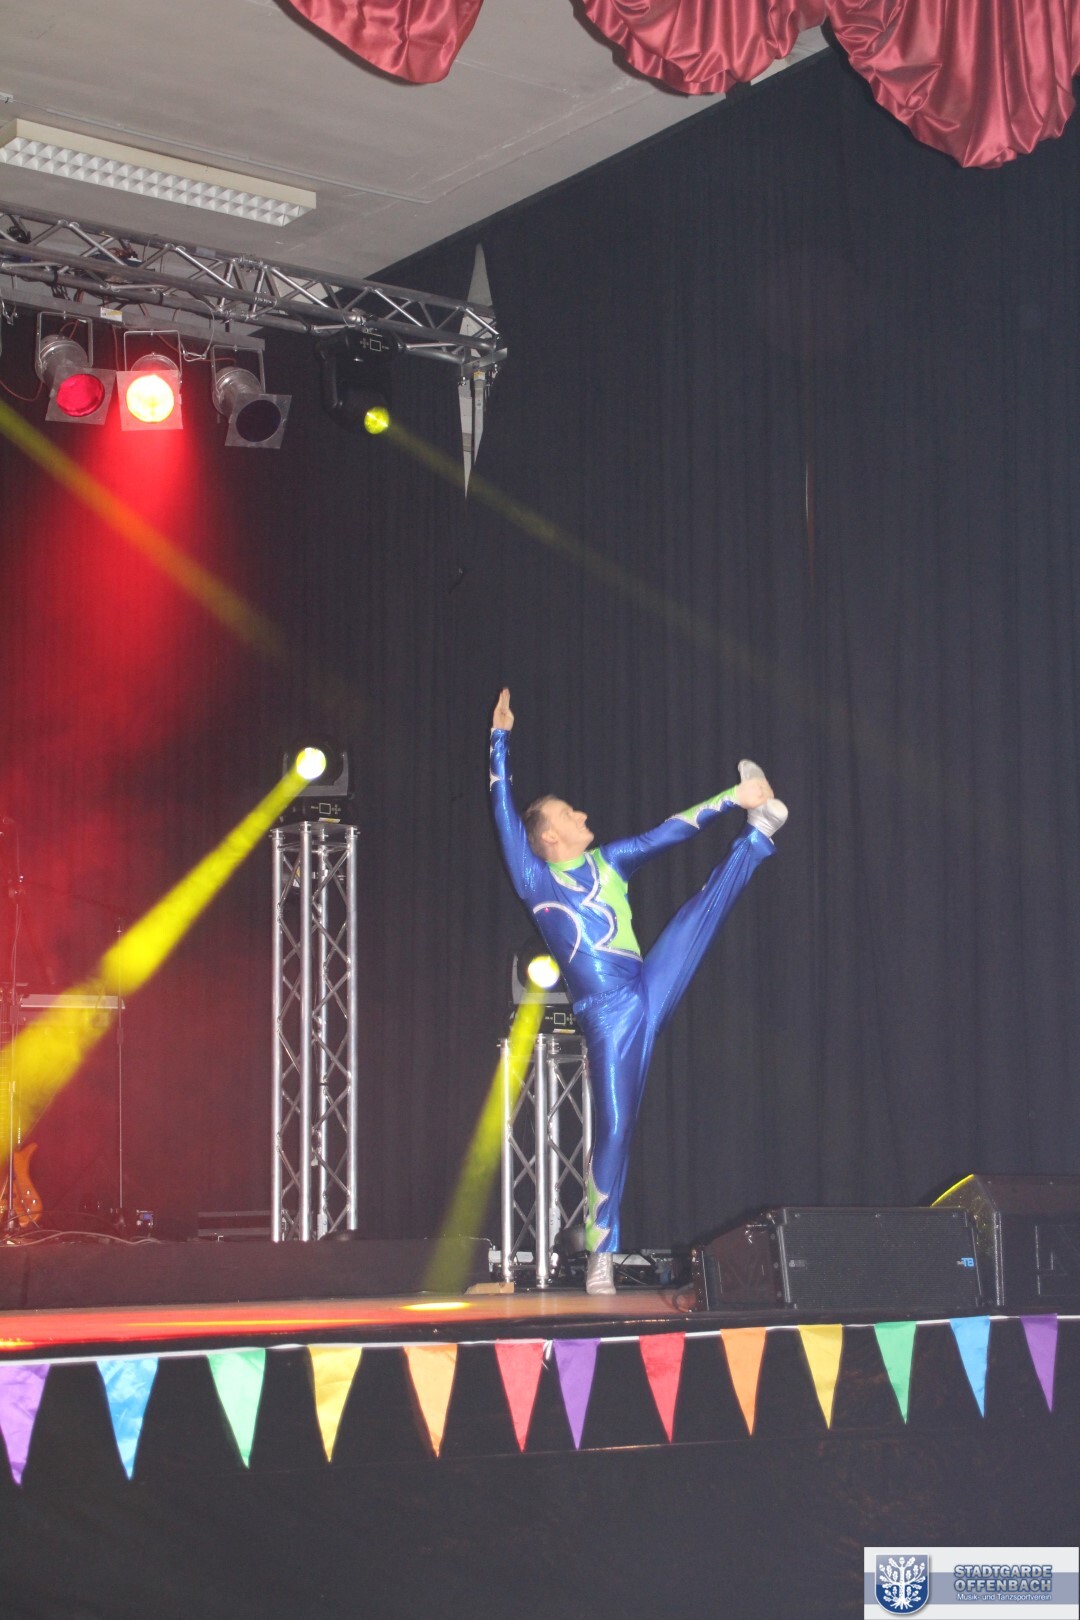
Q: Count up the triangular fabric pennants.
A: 13